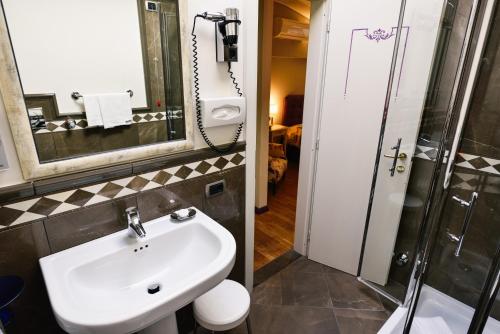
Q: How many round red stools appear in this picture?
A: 0